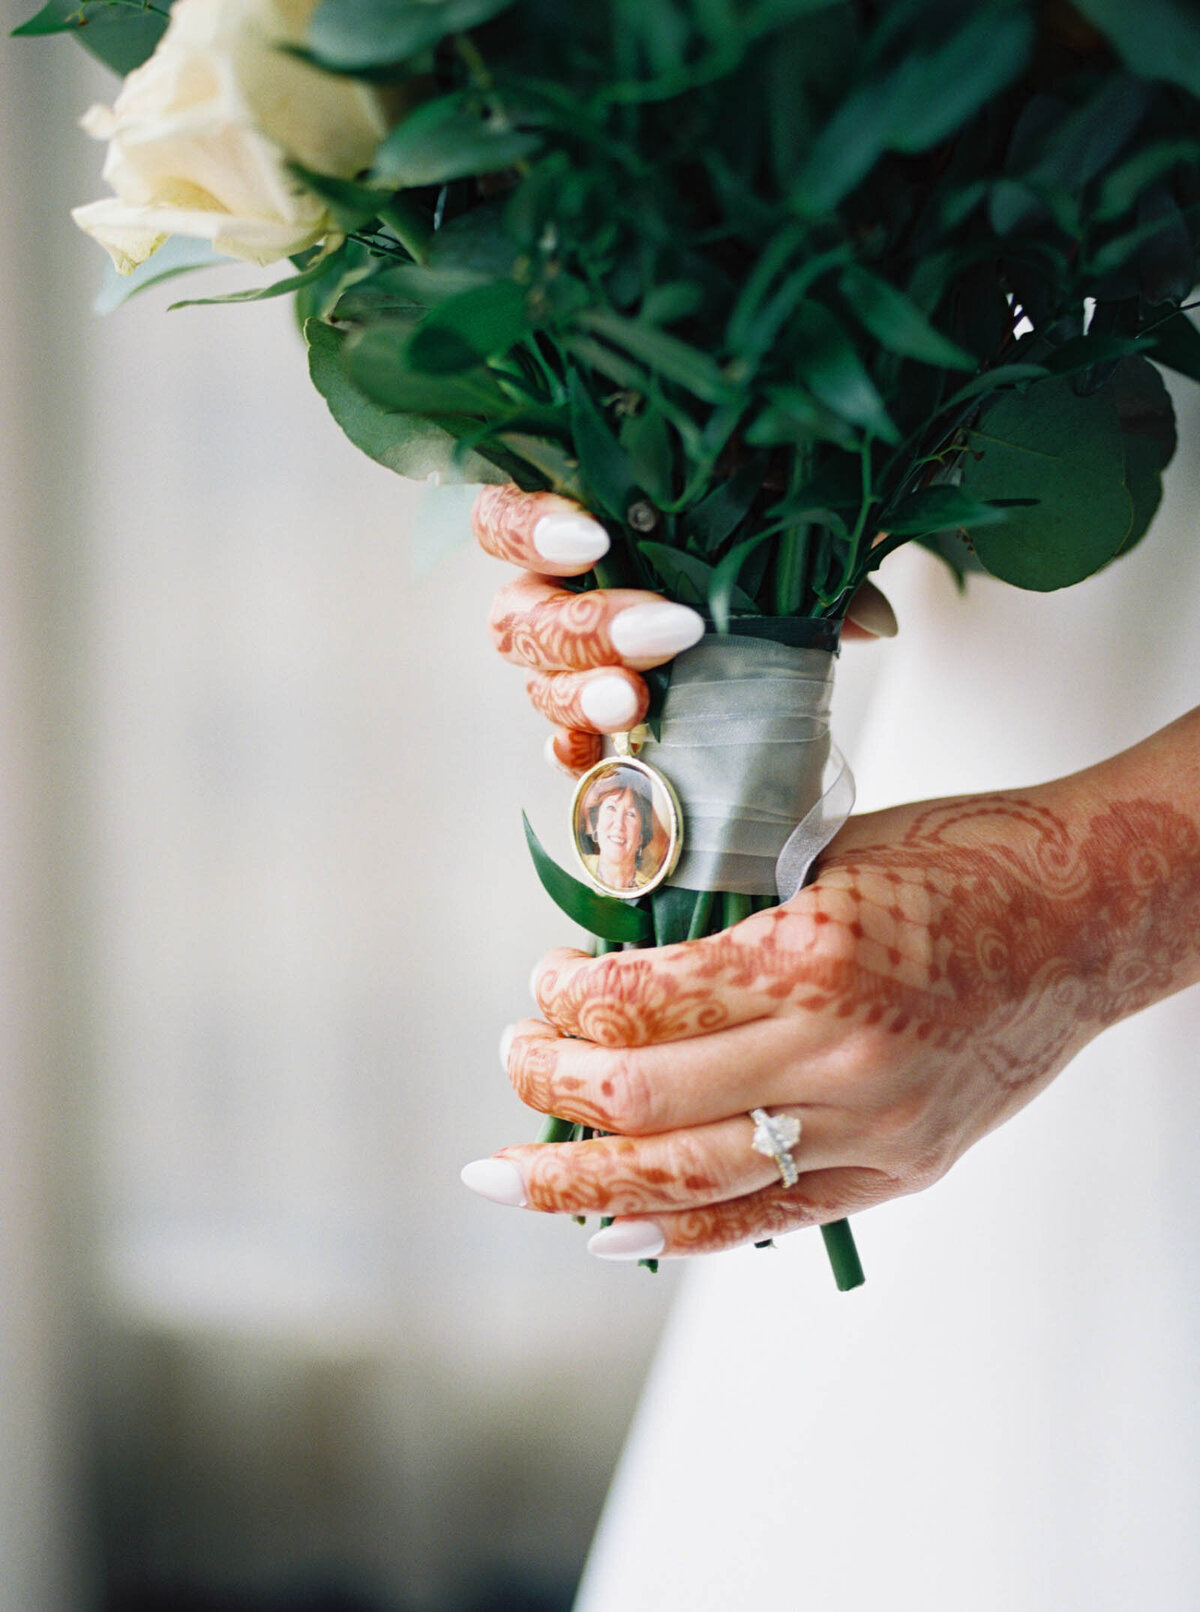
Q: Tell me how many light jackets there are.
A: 0